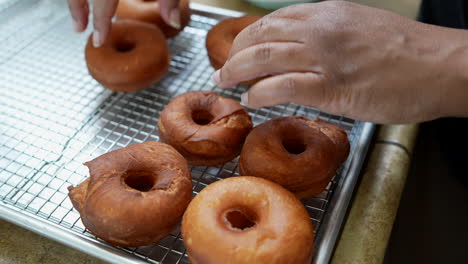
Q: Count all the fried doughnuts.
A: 7